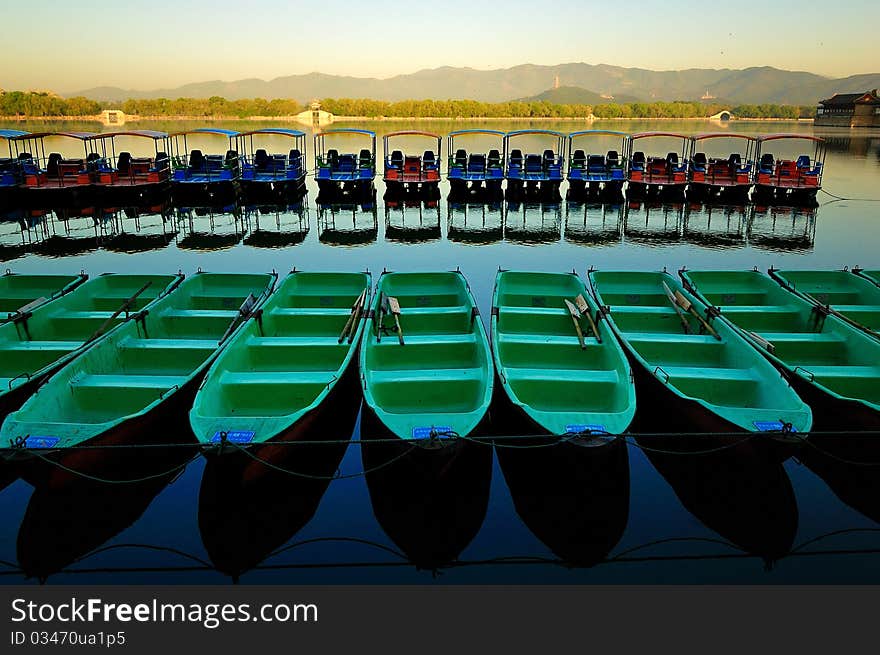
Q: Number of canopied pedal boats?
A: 13